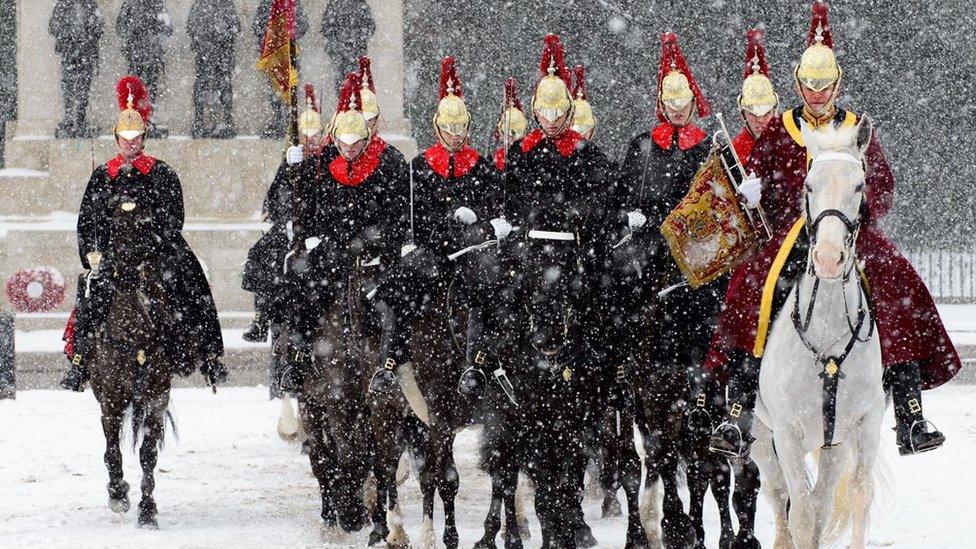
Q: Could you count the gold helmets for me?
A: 11